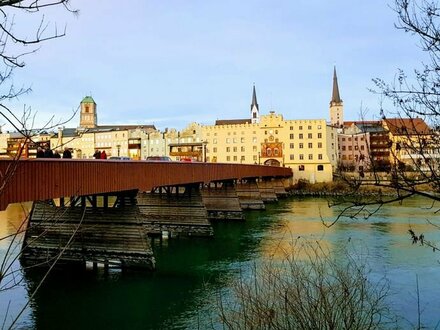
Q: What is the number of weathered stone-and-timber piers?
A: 6